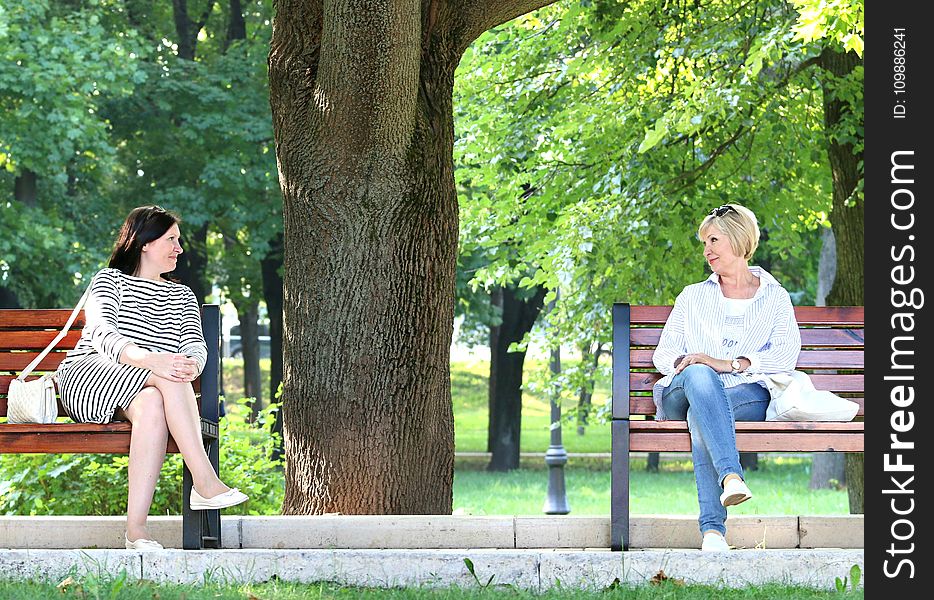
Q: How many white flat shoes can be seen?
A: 4